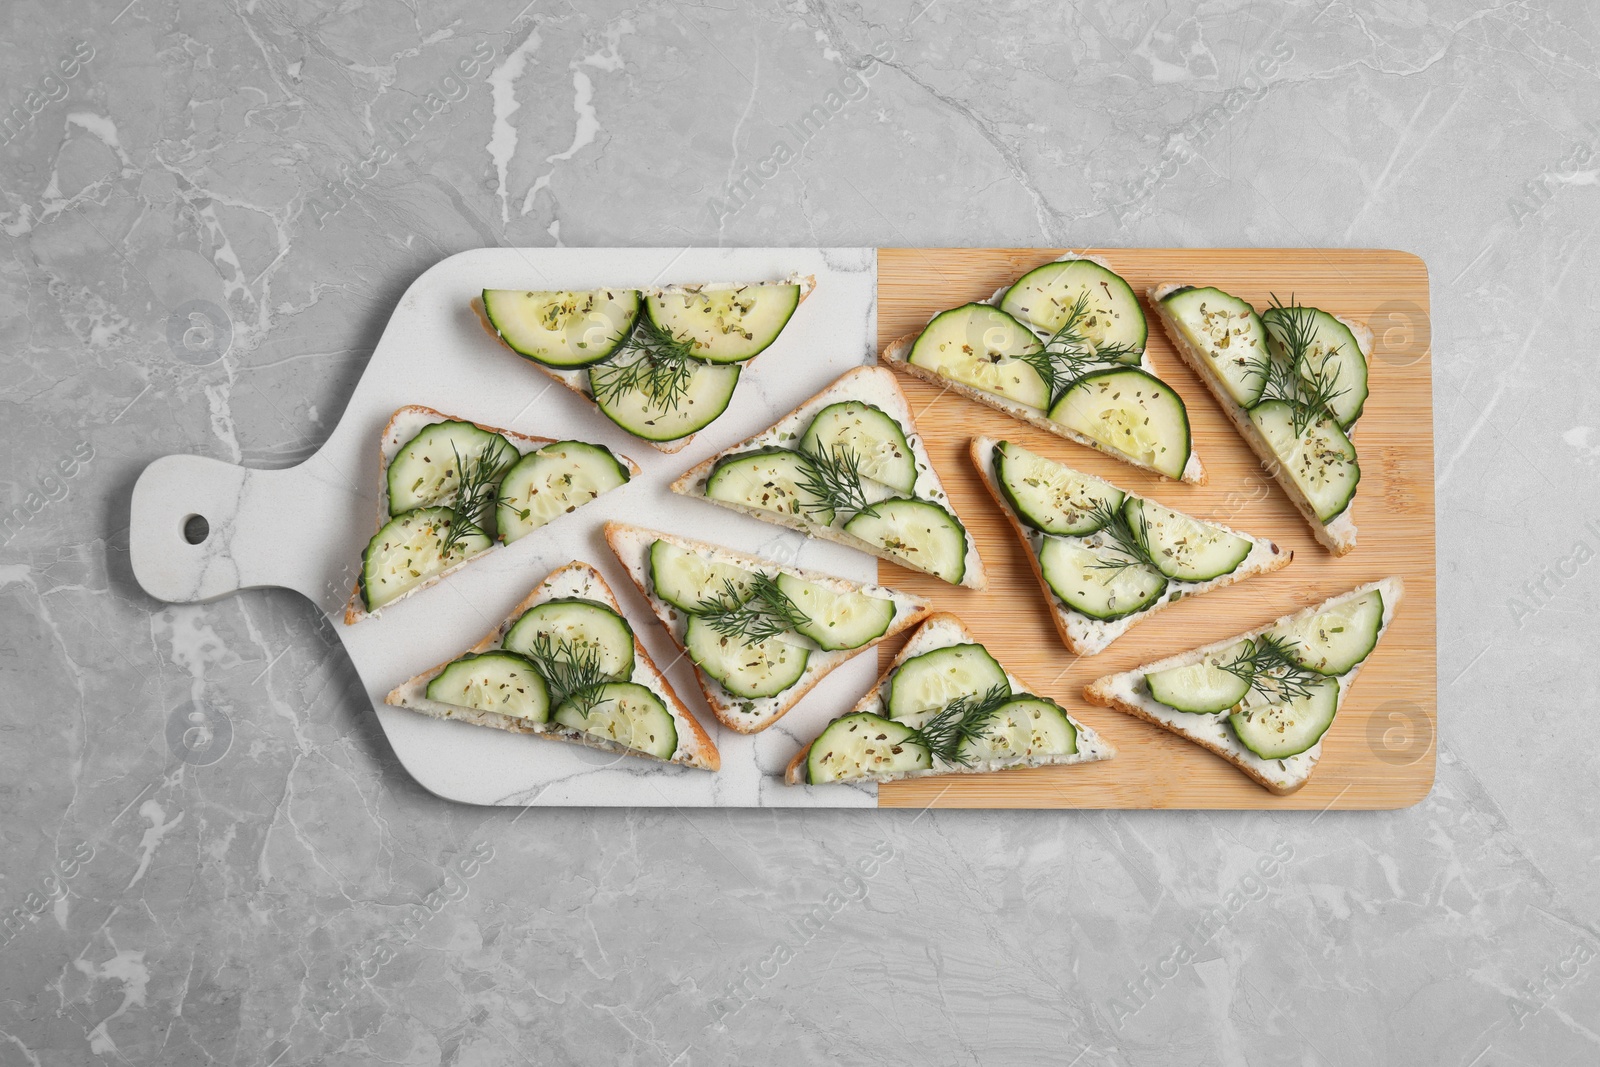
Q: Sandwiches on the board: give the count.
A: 10